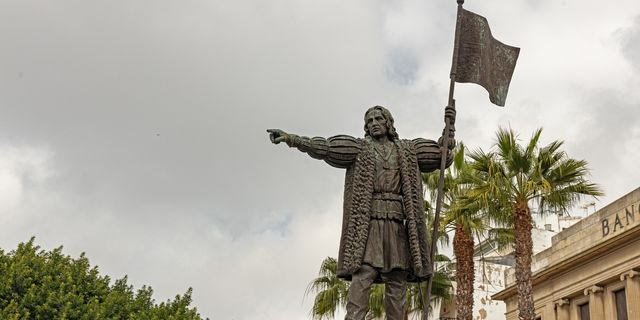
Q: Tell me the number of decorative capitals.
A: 3